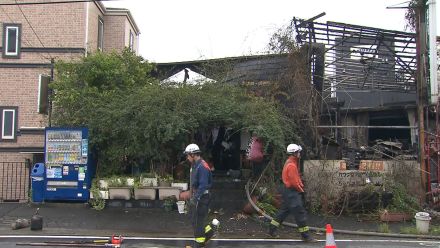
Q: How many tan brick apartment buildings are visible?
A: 1